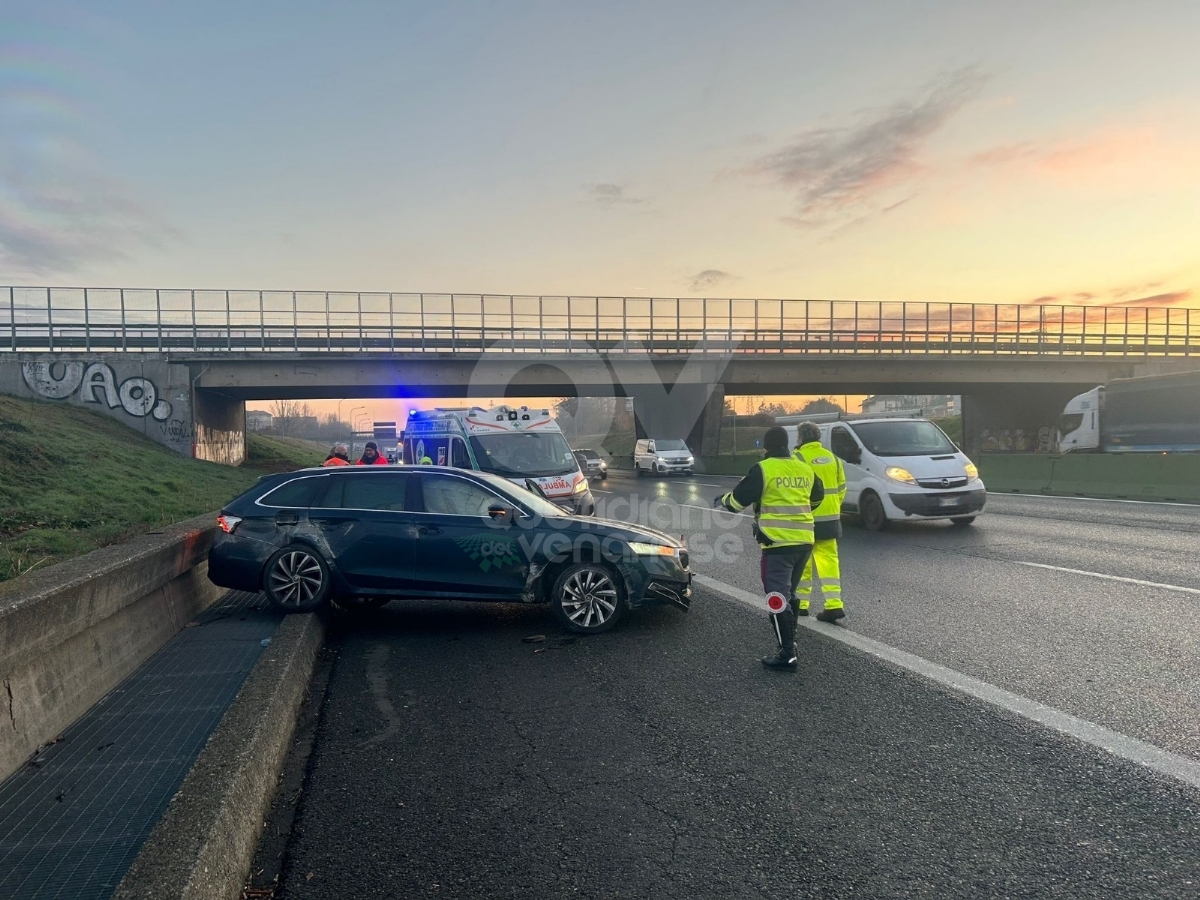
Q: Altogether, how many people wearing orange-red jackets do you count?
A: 2